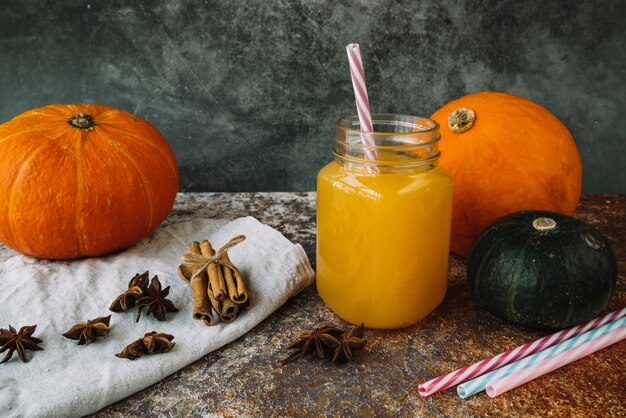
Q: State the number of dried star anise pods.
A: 7